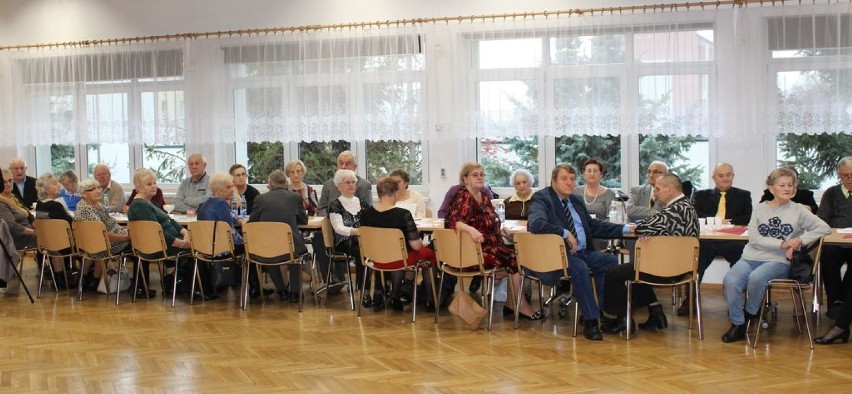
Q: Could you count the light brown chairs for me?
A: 11